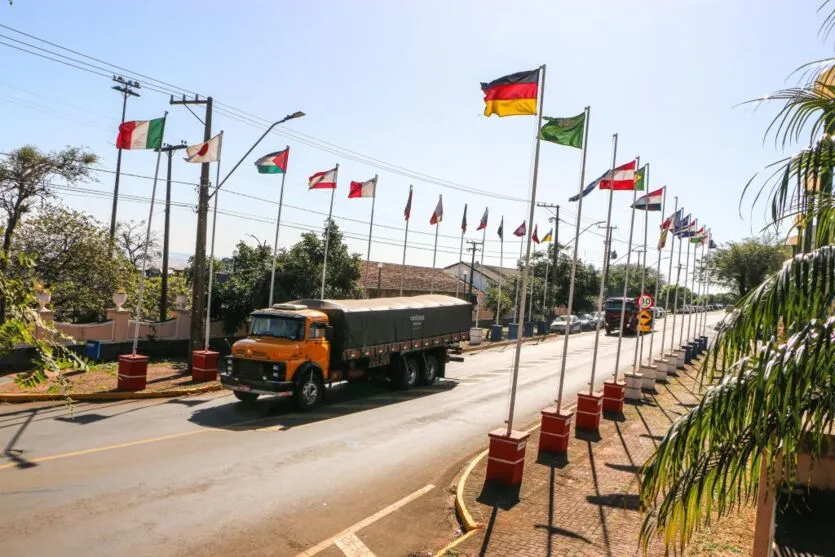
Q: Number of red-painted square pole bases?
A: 6